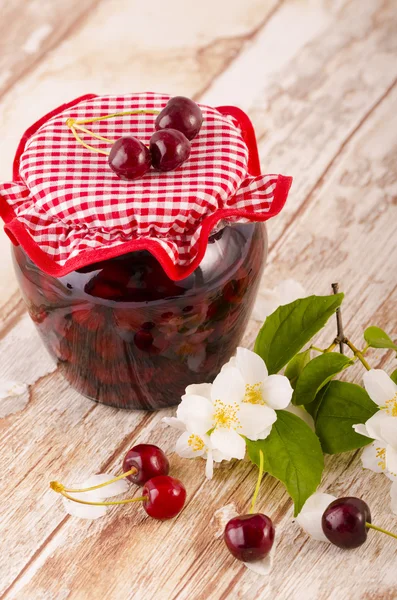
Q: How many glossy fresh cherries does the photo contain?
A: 7